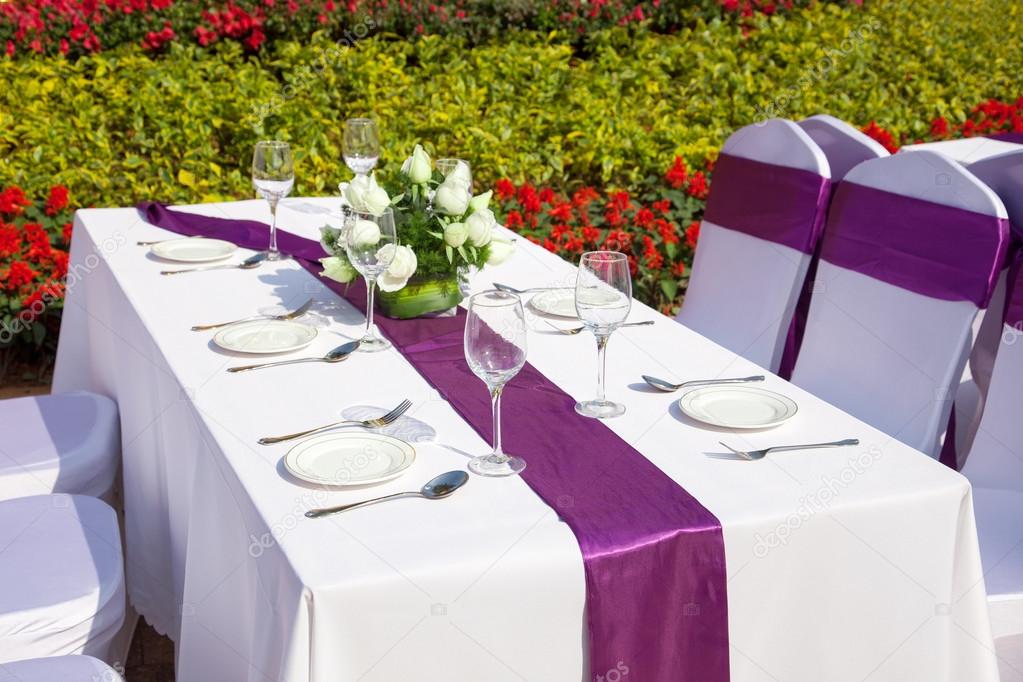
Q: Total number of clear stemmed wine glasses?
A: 6